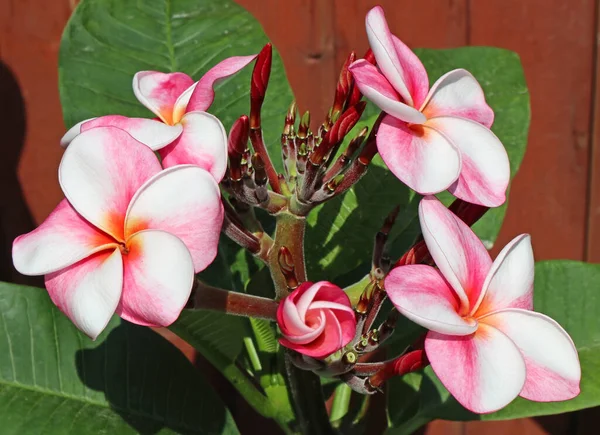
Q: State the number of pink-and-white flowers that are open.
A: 4